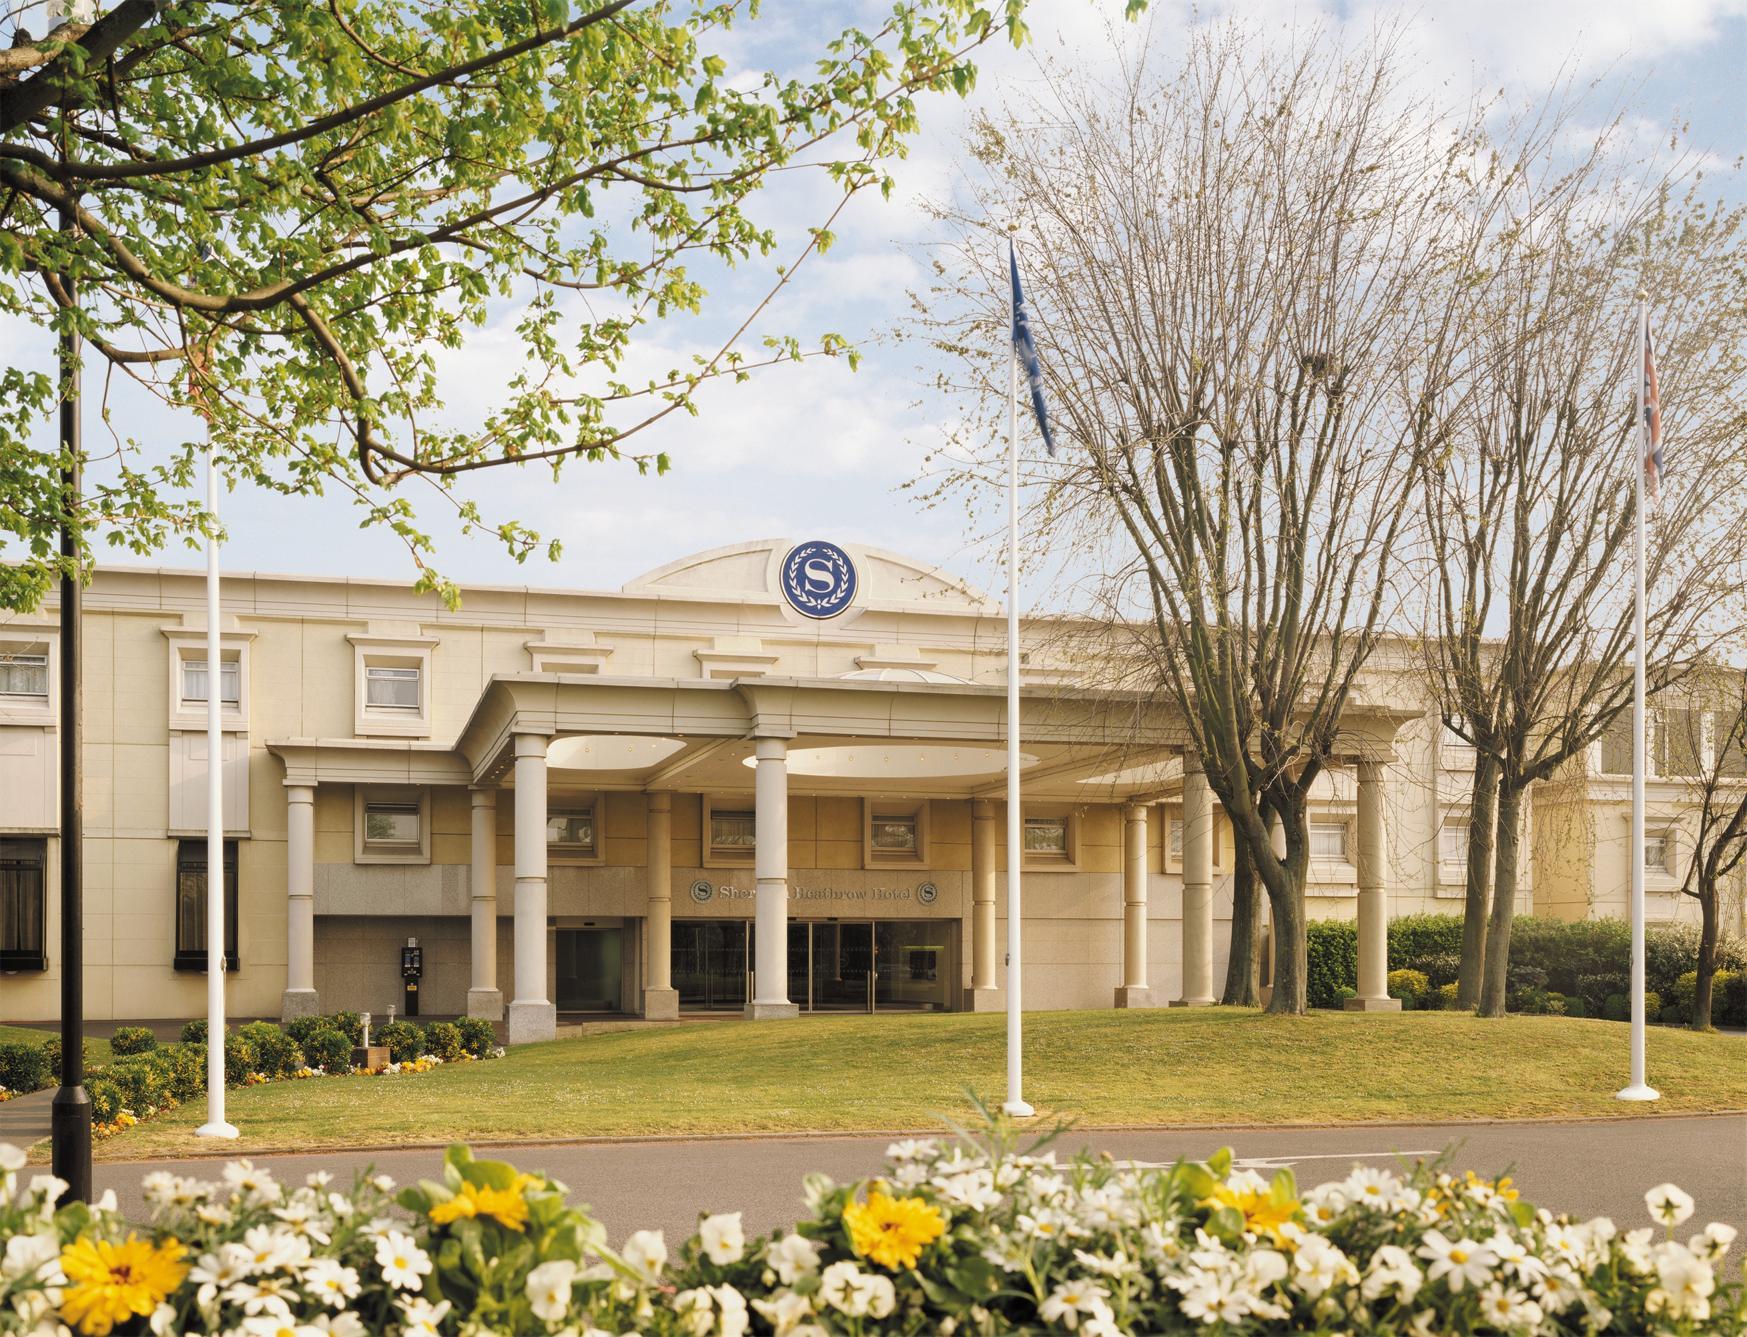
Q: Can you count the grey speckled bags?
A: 0